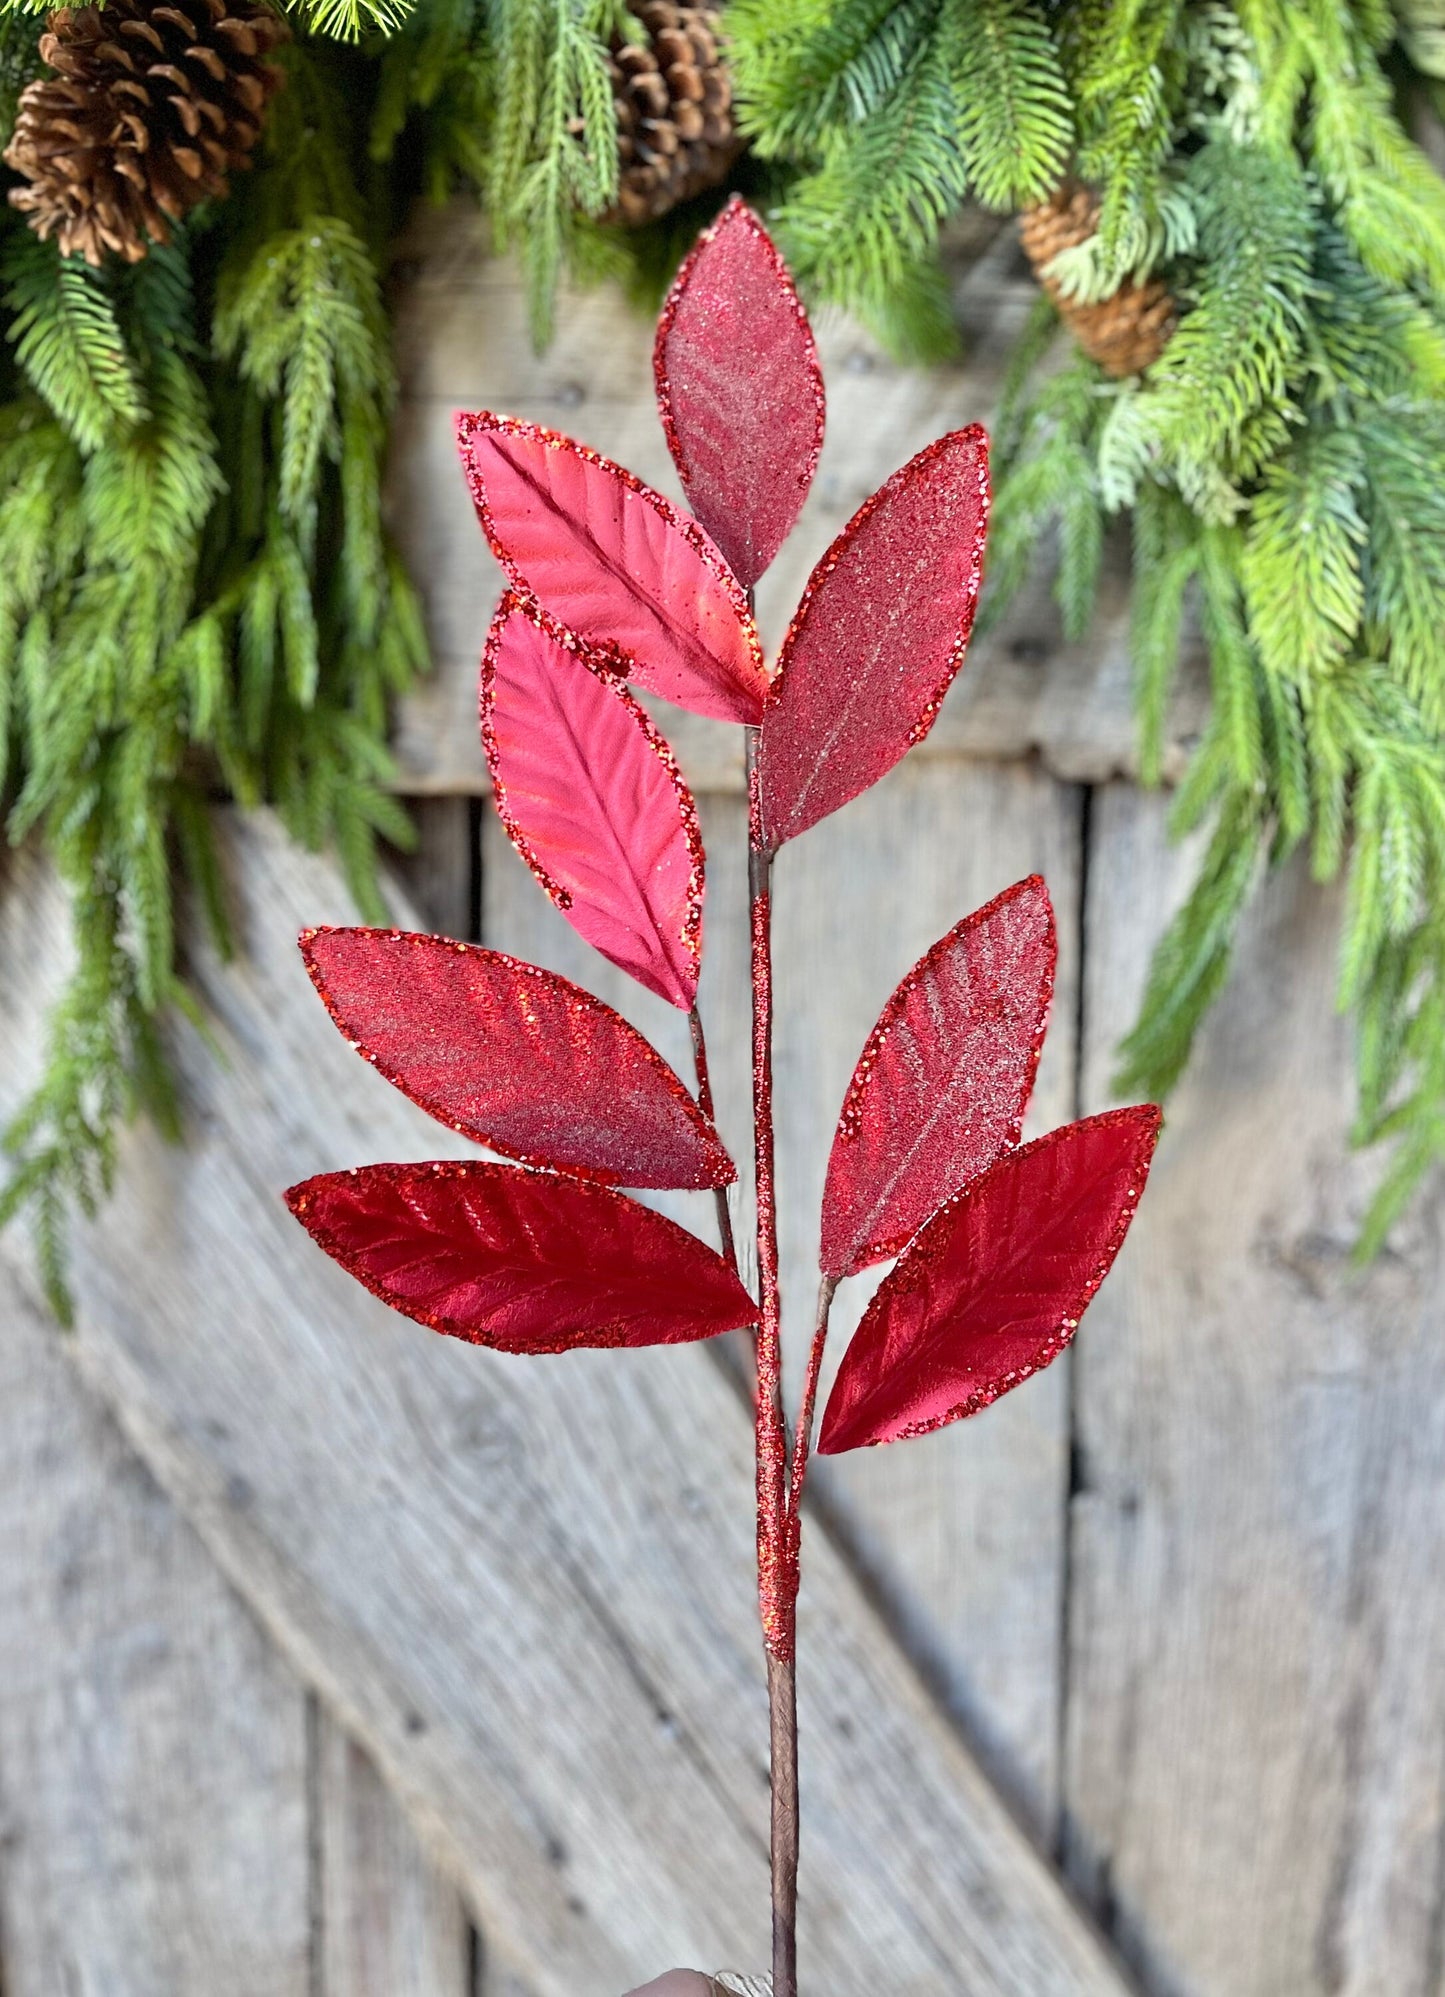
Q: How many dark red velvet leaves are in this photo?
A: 2